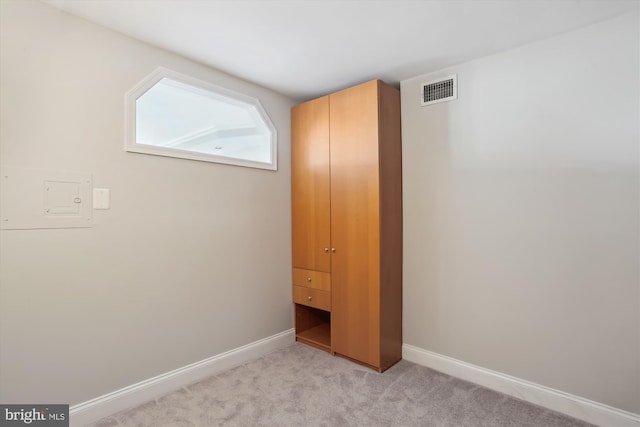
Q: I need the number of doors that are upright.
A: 2